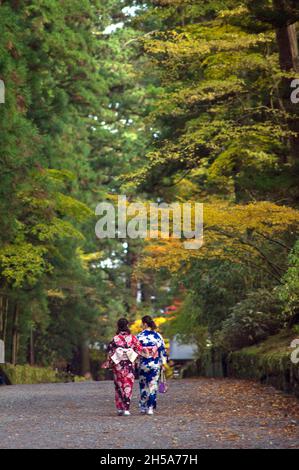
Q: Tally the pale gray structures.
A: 1